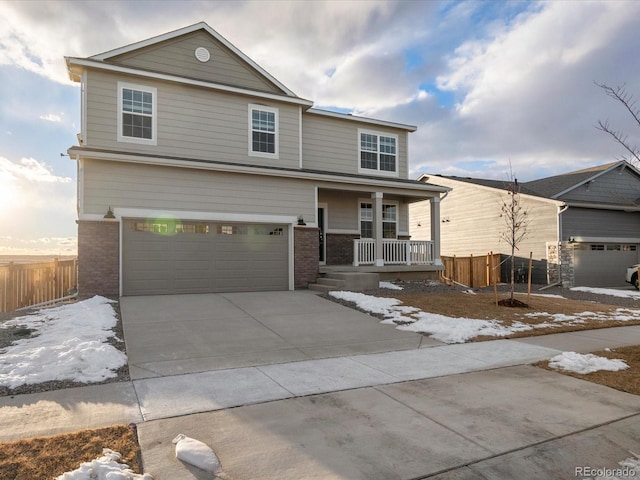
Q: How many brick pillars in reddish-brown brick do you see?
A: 2